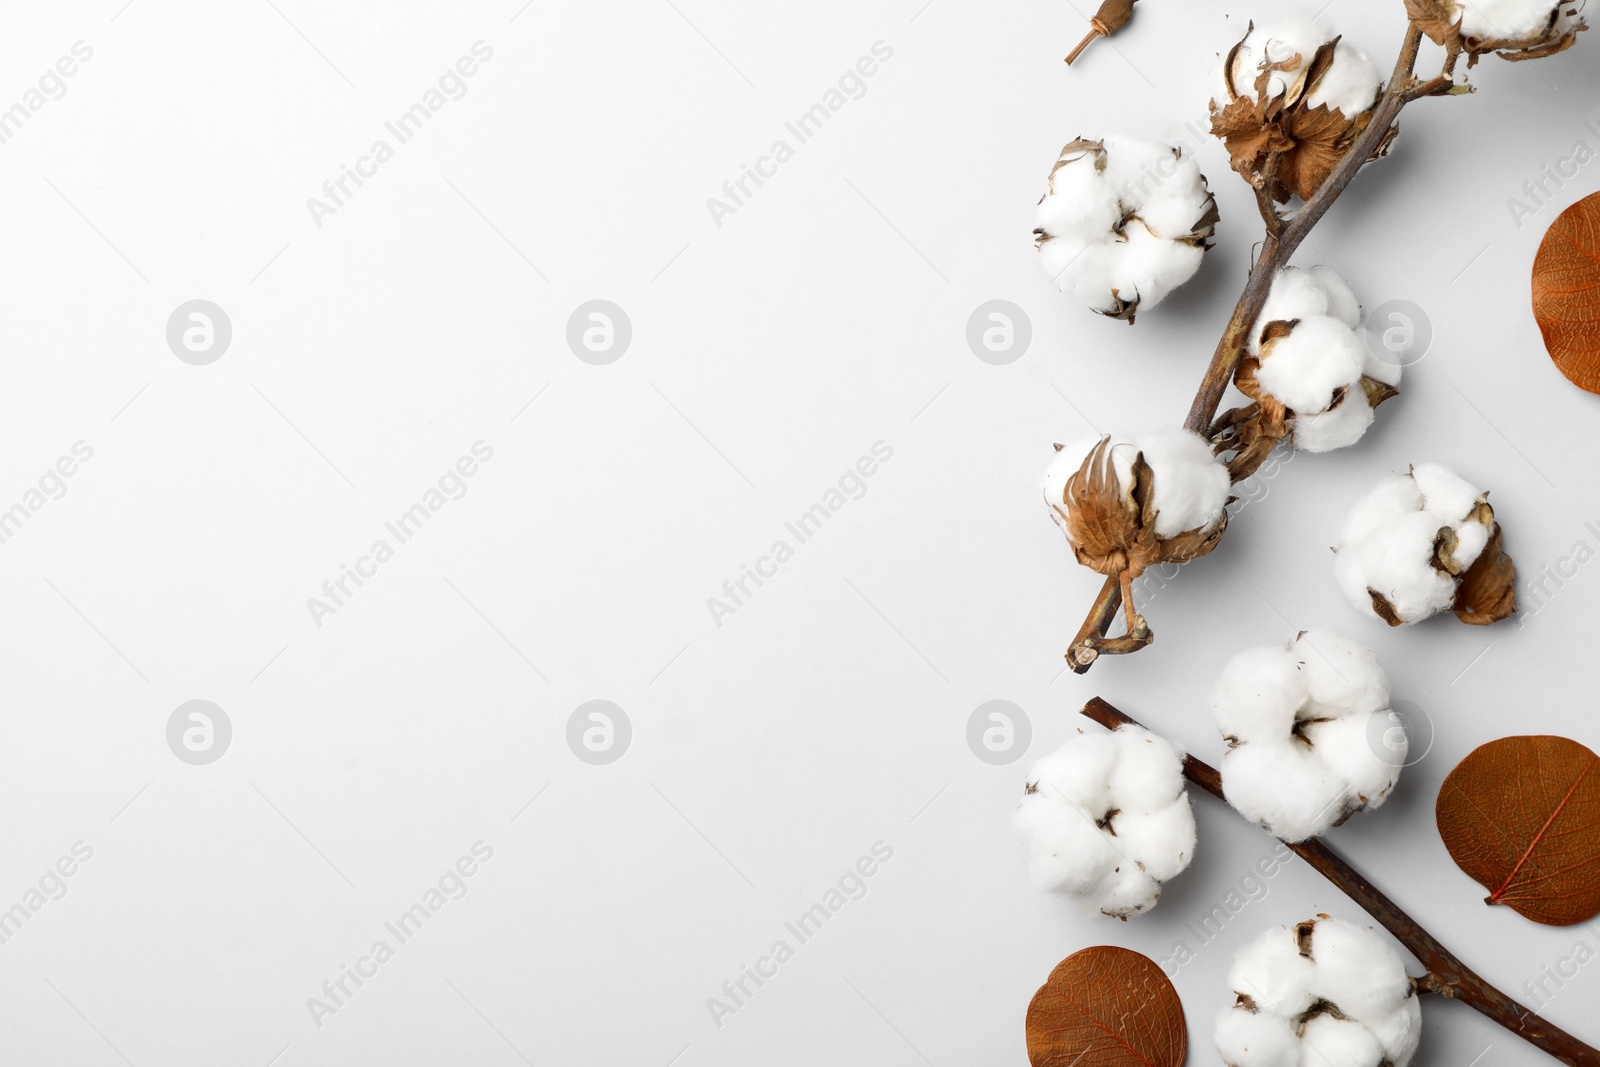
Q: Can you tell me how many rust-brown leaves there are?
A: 3